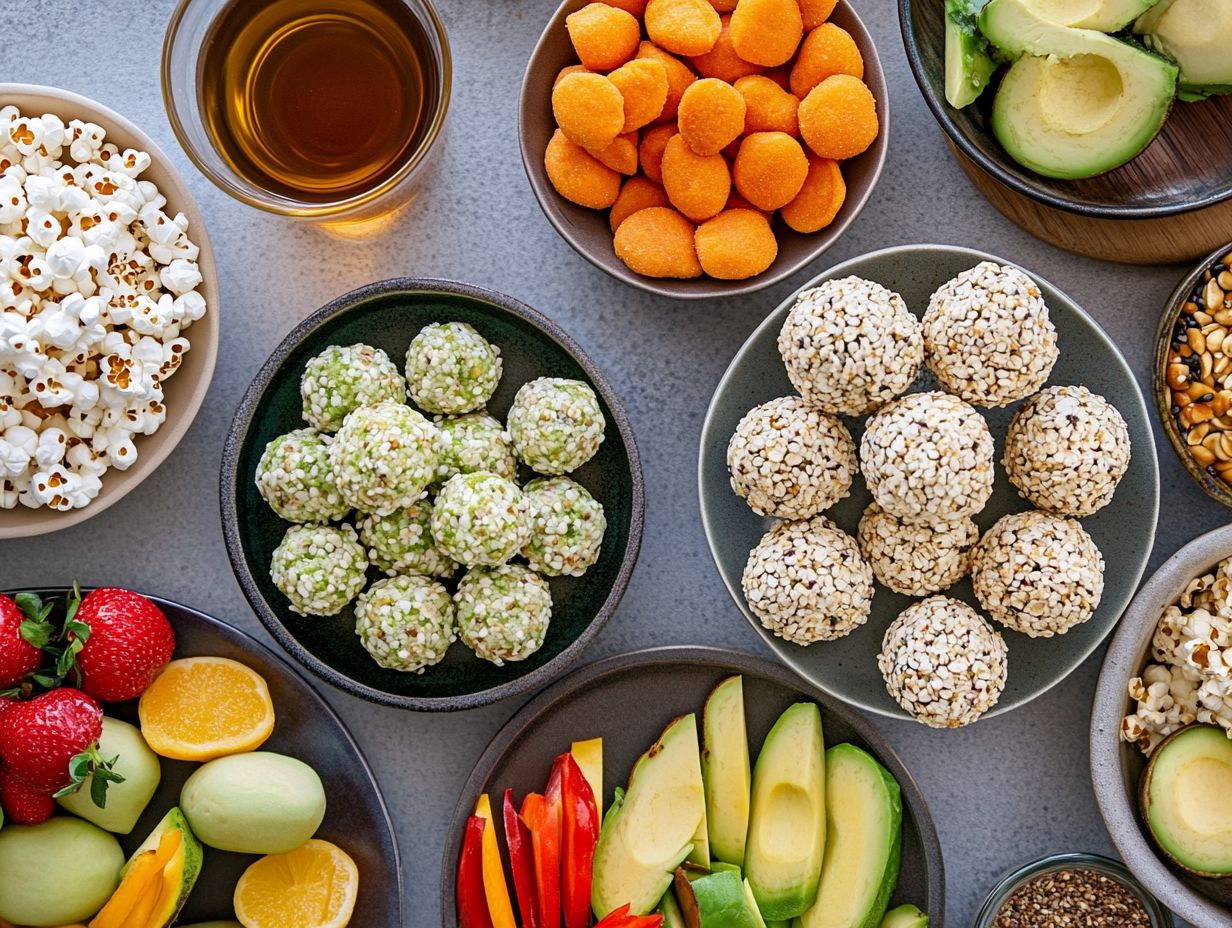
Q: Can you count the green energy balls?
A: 12